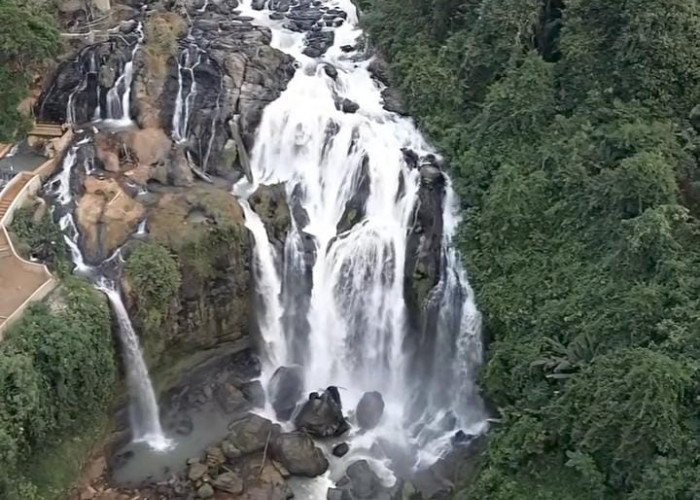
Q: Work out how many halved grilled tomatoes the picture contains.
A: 0